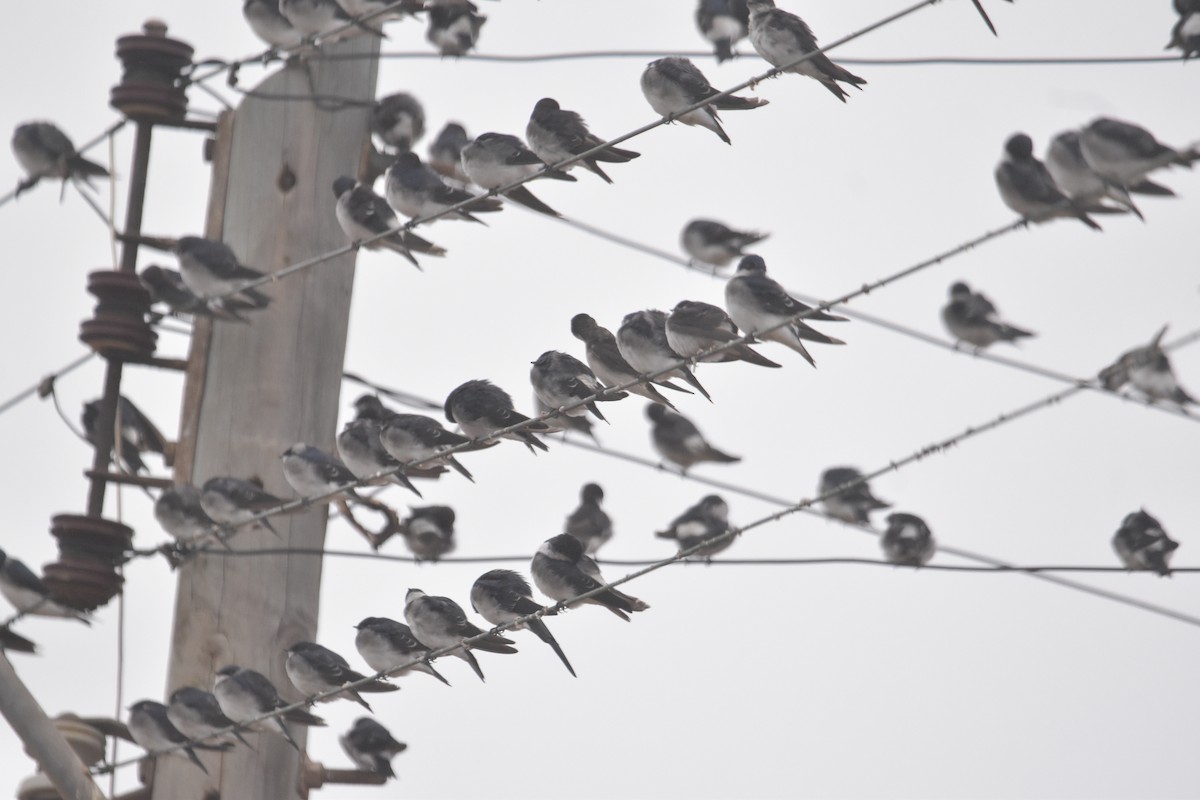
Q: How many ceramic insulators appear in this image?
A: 4